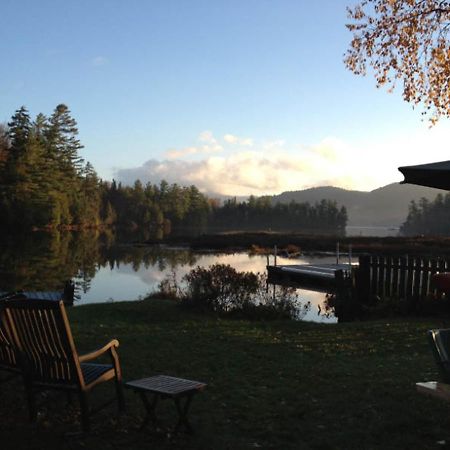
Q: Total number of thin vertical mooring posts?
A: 4